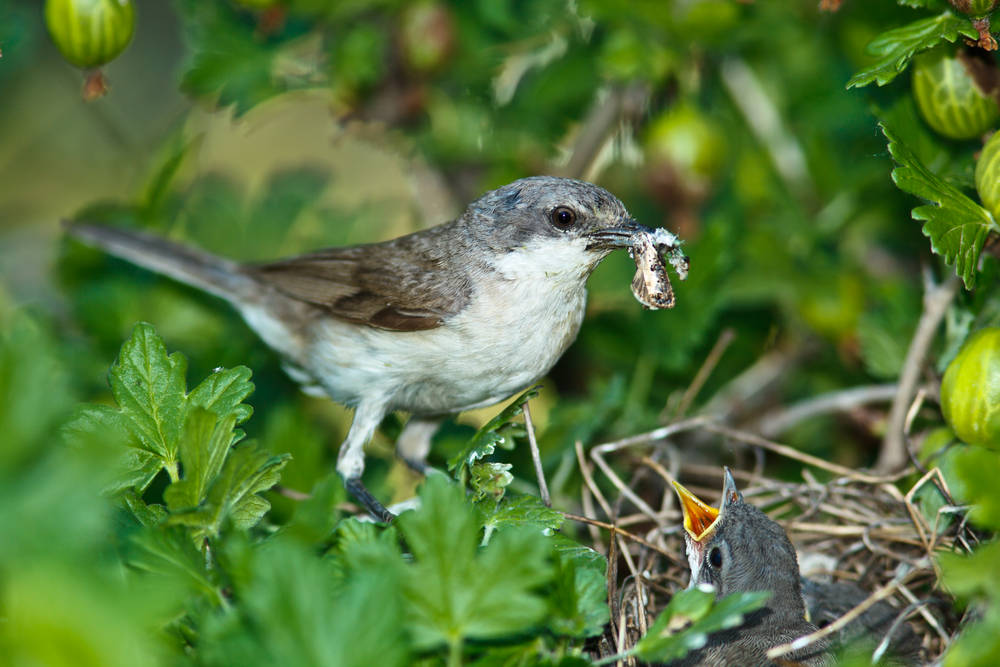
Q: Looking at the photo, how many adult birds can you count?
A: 1